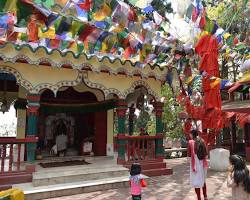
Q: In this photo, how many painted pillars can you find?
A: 3